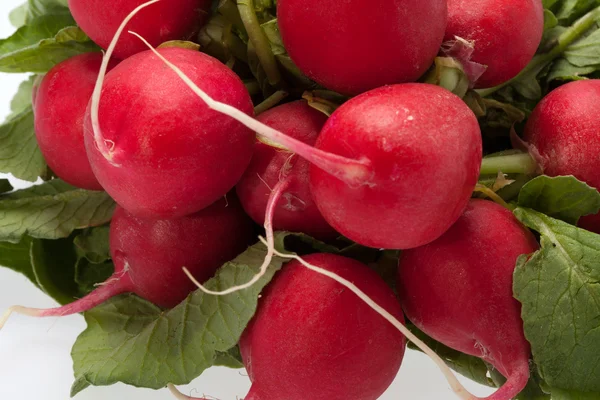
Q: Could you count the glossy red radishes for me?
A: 11